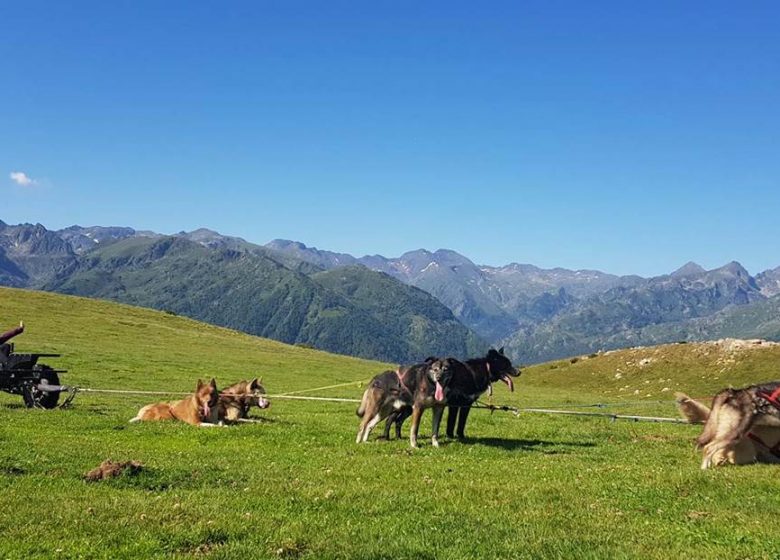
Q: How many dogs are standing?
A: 3